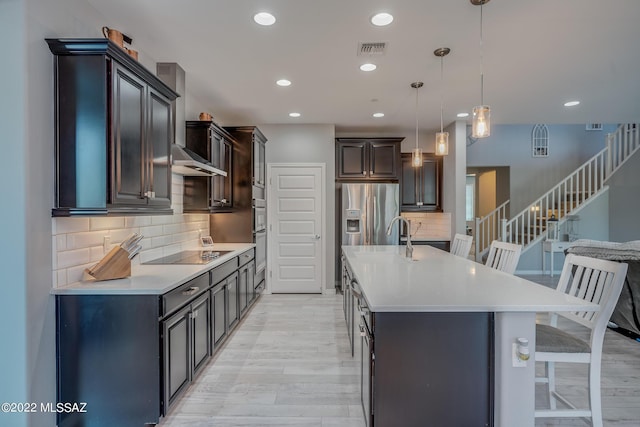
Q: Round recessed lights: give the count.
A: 8